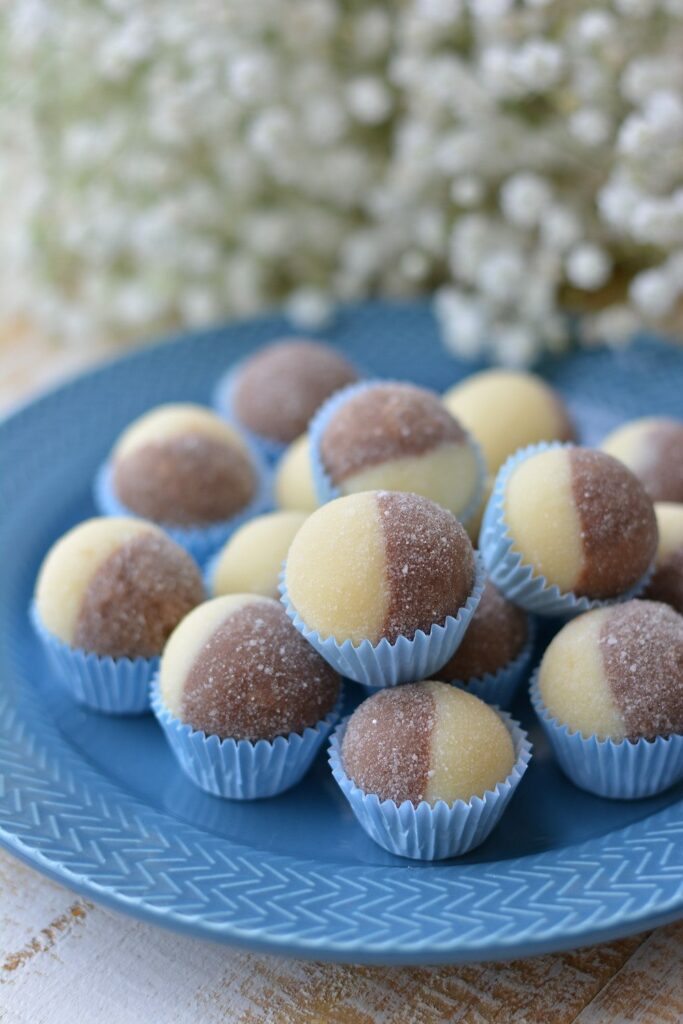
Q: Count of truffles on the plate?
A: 15